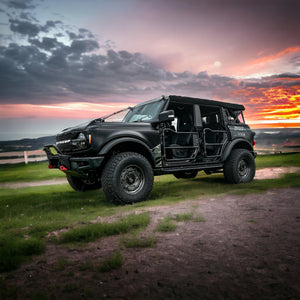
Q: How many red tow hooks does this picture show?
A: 2